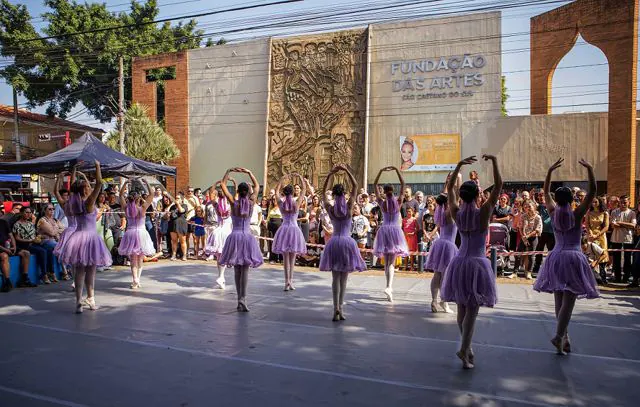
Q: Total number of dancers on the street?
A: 11